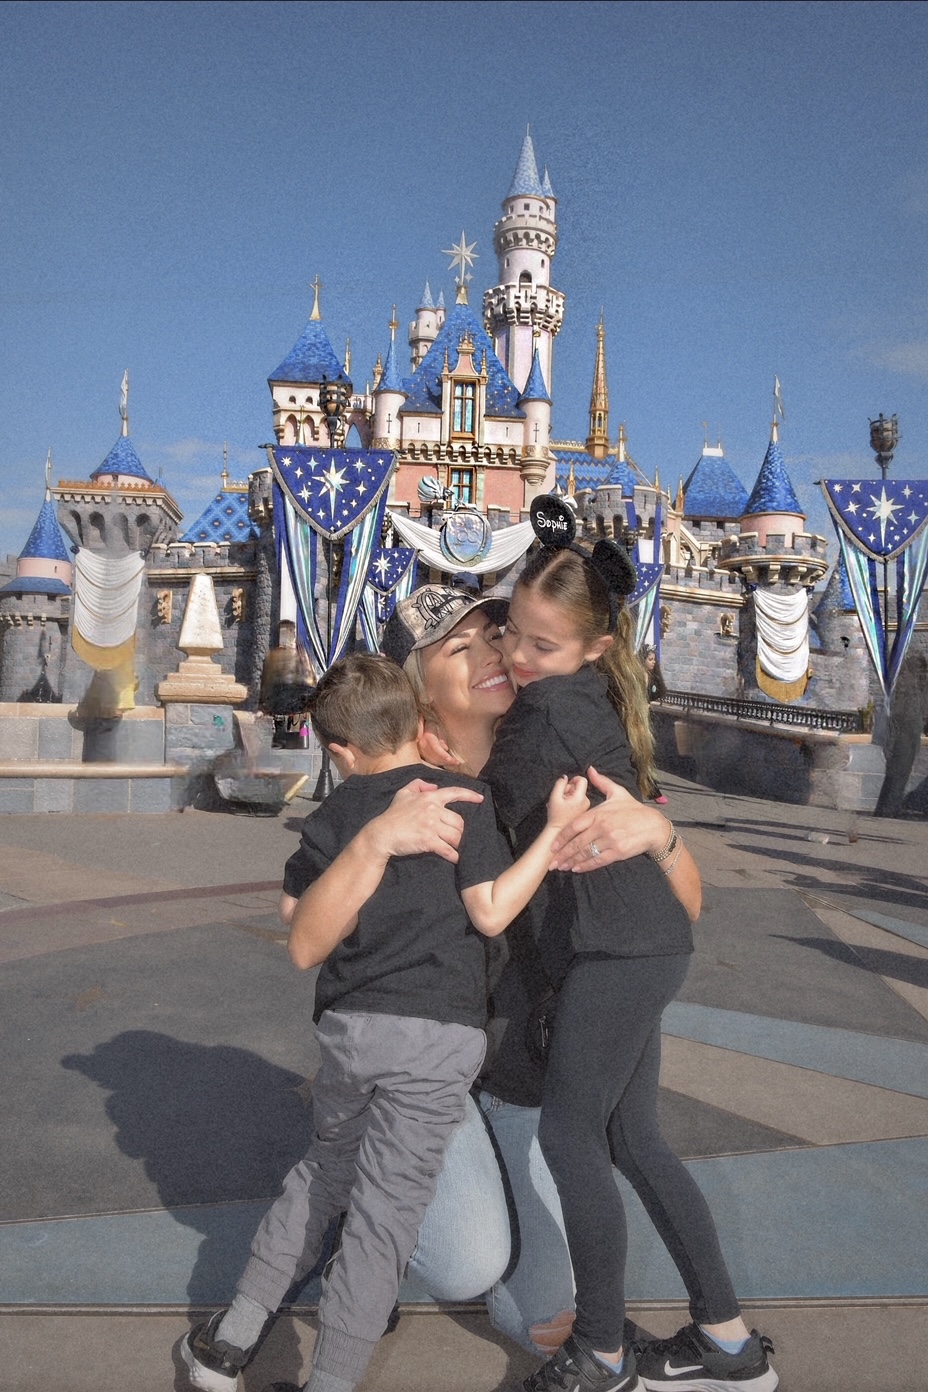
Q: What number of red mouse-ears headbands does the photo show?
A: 0